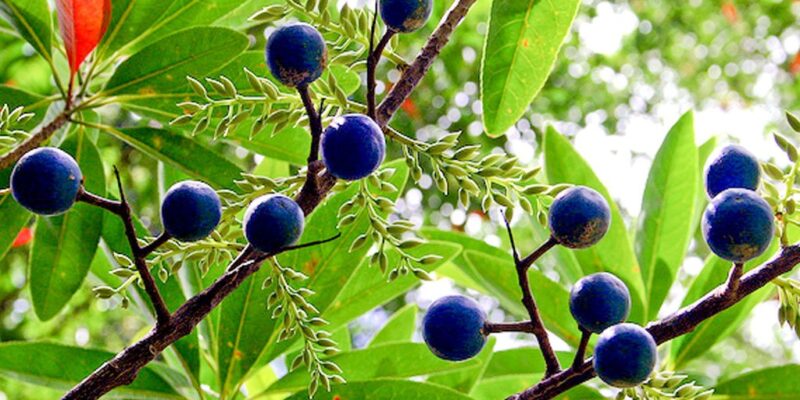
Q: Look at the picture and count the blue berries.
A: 12